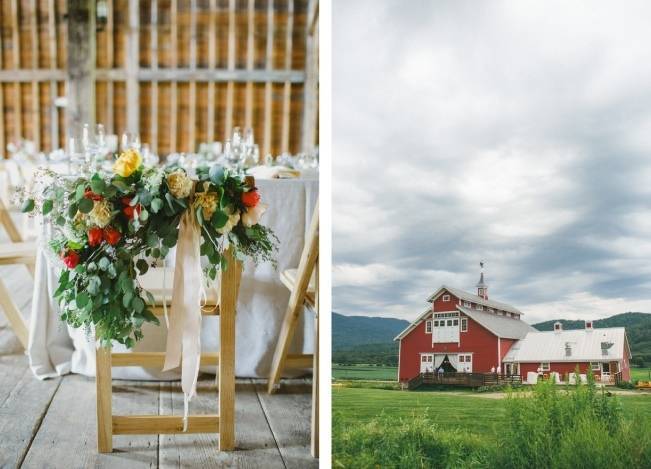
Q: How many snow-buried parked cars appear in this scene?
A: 0